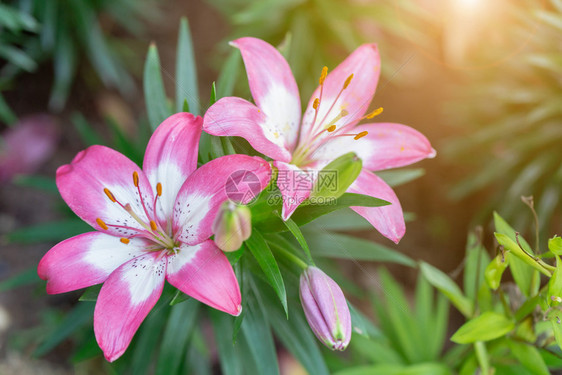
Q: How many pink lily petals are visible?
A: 12